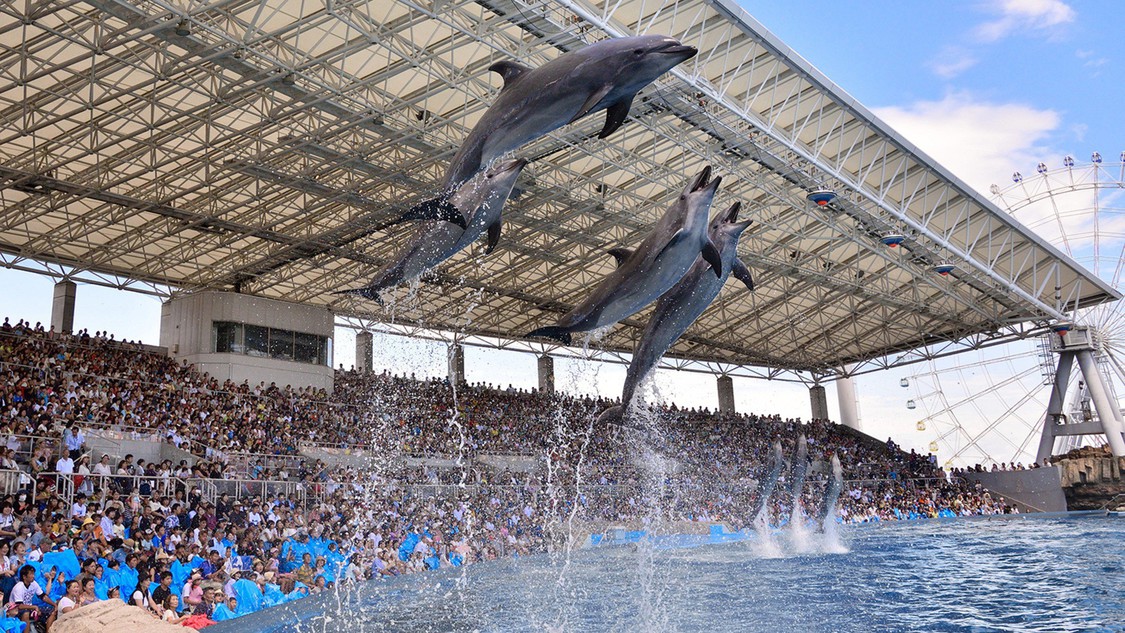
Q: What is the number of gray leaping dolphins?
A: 7